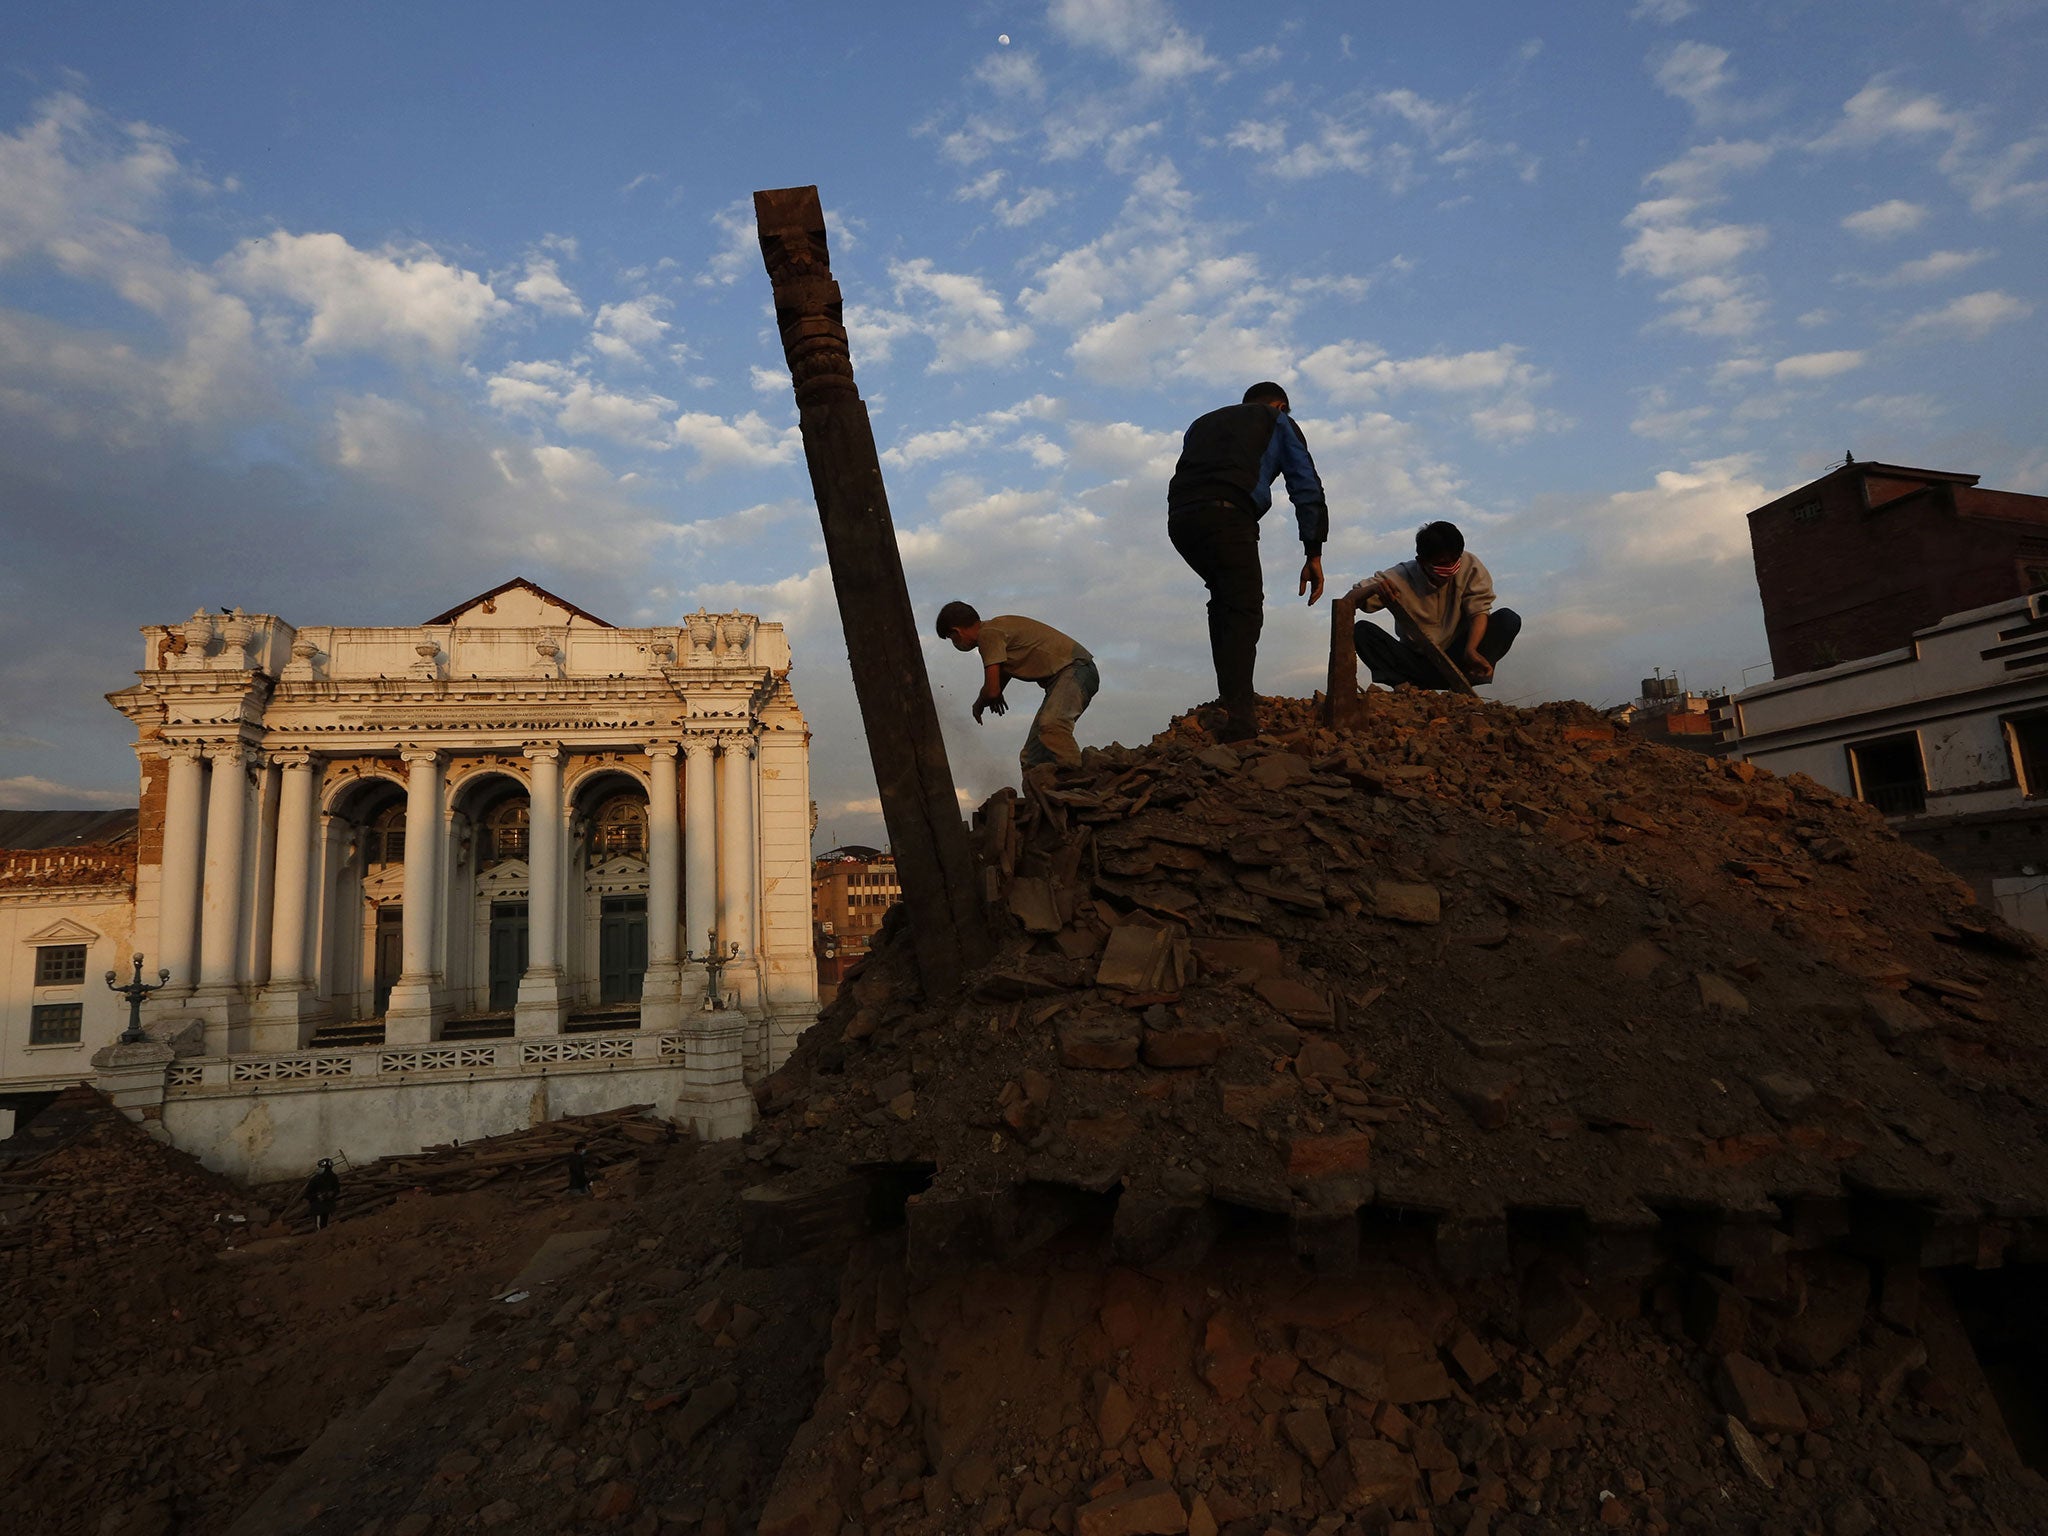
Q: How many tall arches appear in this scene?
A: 3